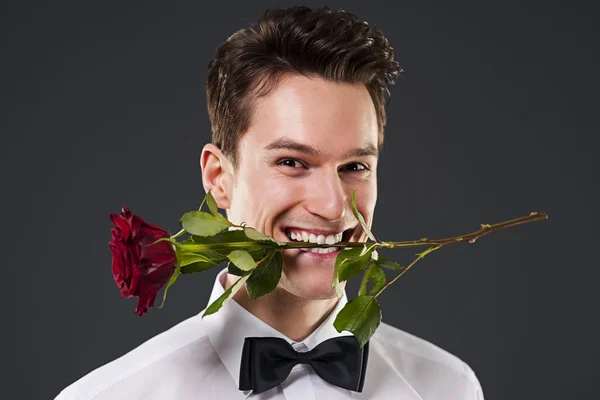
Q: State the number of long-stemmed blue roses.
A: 0